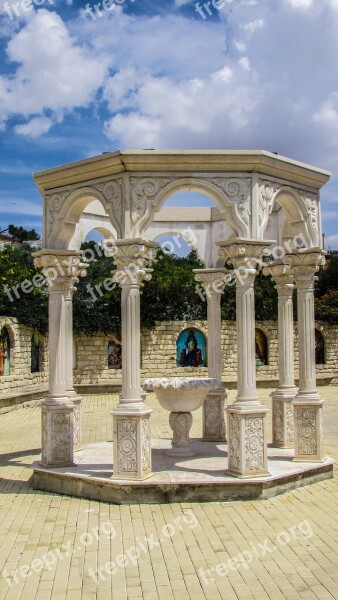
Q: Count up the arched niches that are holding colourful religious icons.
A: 6